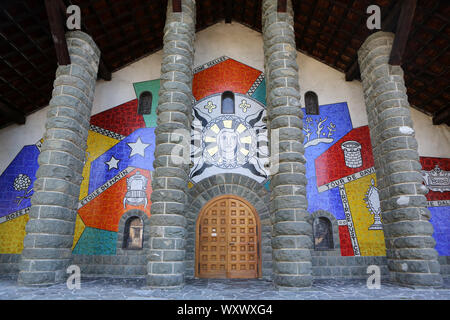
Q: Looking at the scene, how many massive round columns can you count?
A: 4